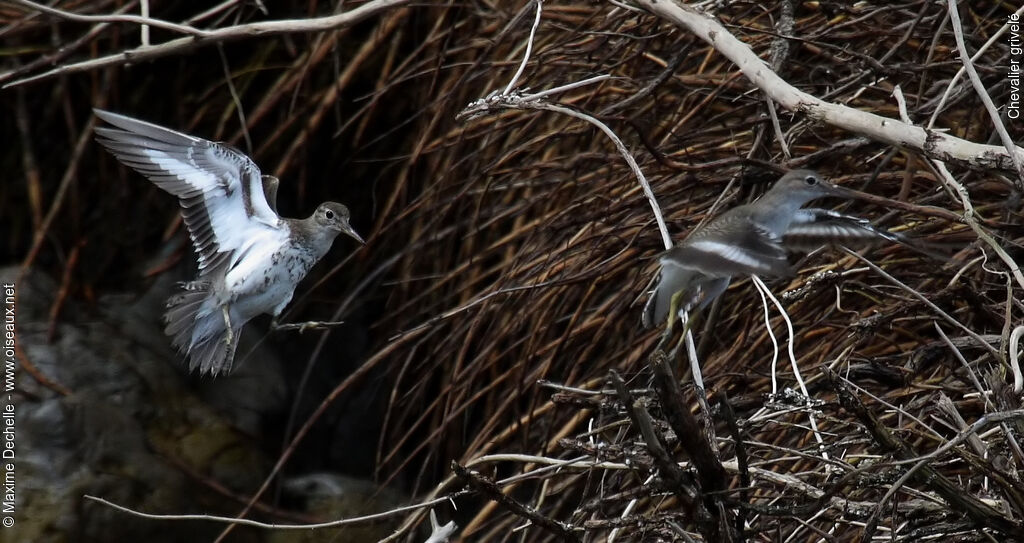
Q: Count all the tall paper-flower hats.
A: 0